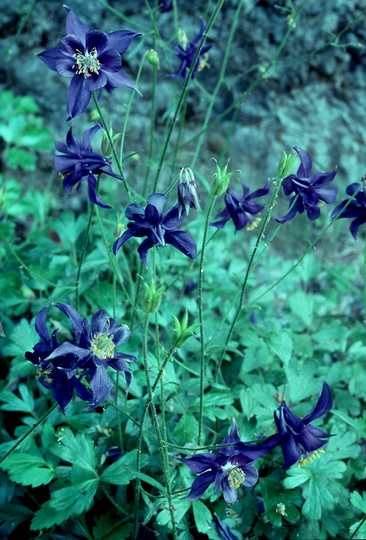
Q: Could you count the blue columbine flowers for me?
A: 11